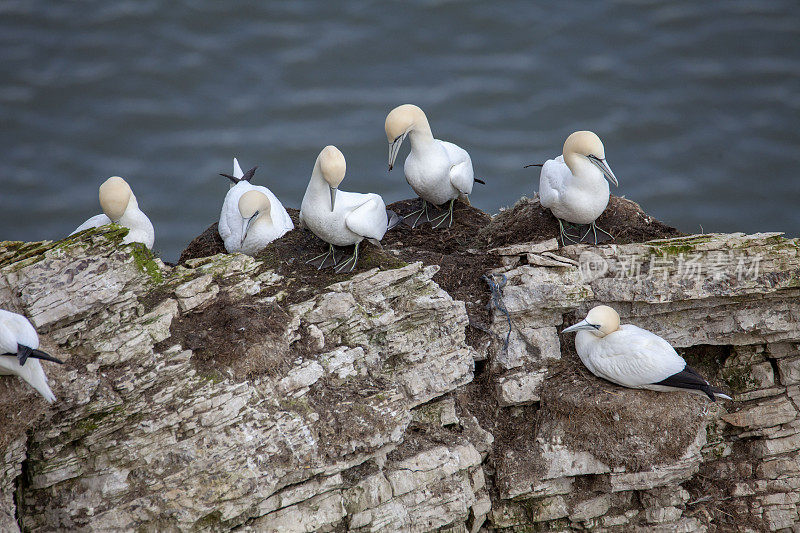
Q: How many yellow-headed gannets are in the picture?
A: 6